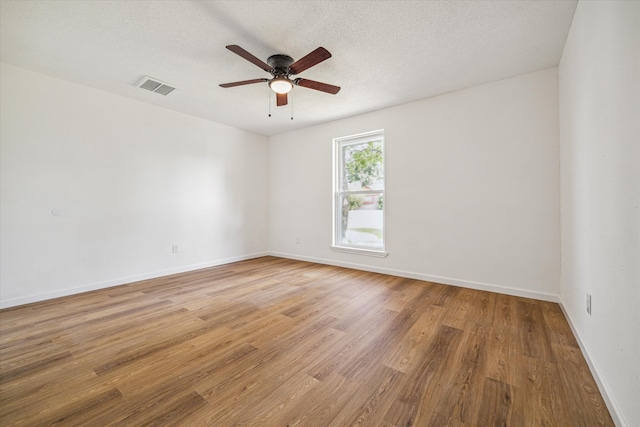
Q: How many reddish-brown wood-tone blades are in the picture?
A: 5